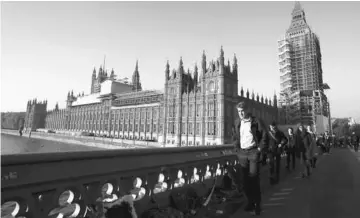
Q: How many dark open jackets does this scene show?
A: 1